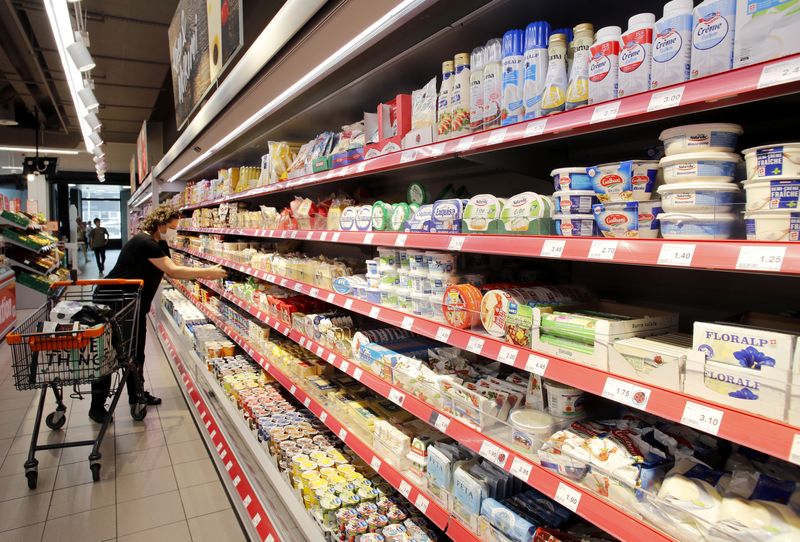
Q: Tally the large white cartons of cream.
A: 4